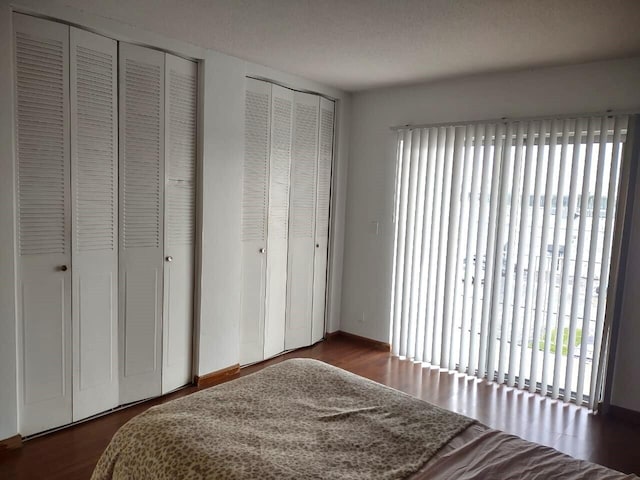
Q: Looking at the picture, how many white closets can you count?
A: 2